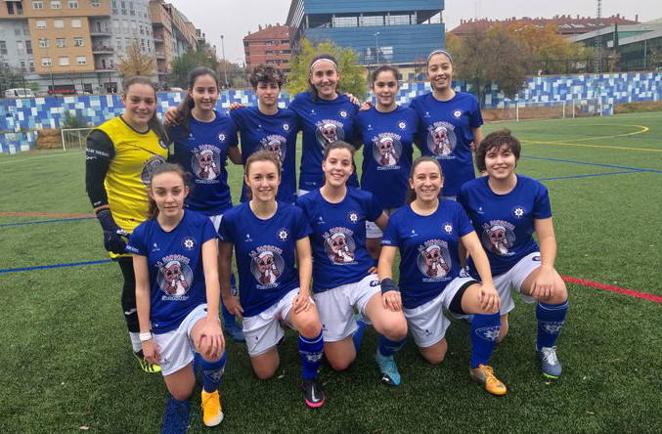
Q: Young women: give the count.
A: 11